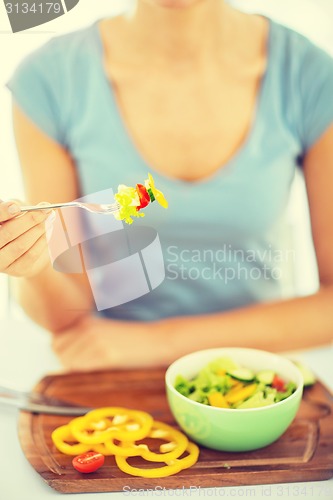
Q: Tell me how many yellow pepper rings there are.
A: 4